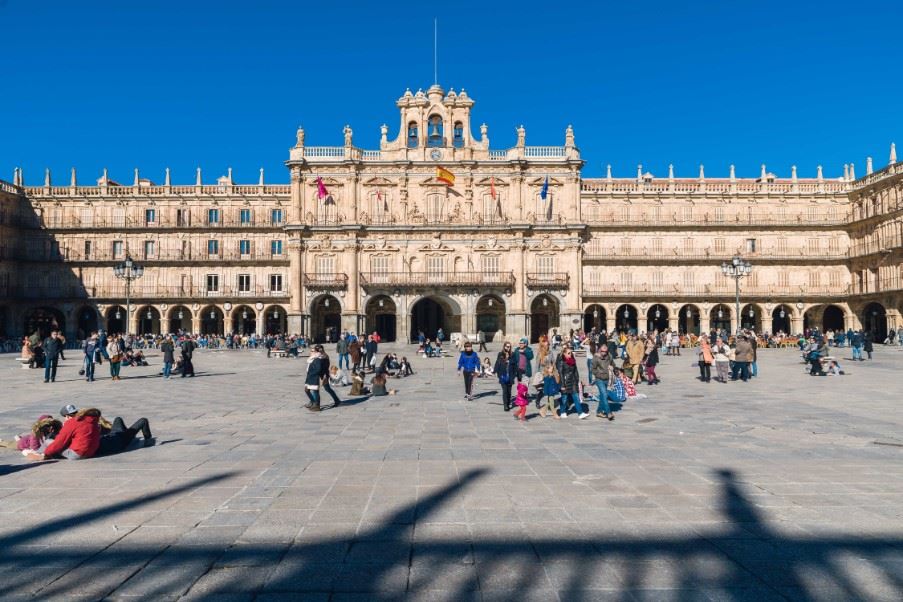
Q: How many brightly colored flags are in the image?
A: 5